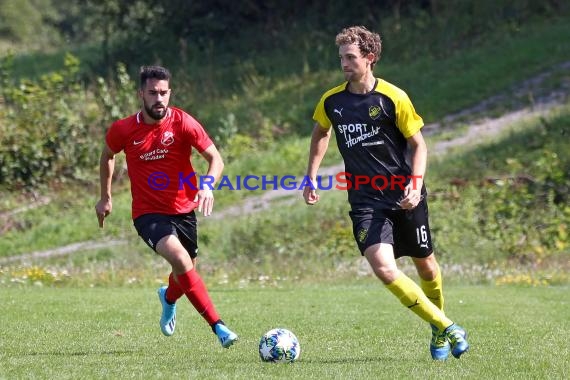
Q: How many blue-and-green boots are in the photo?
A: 2